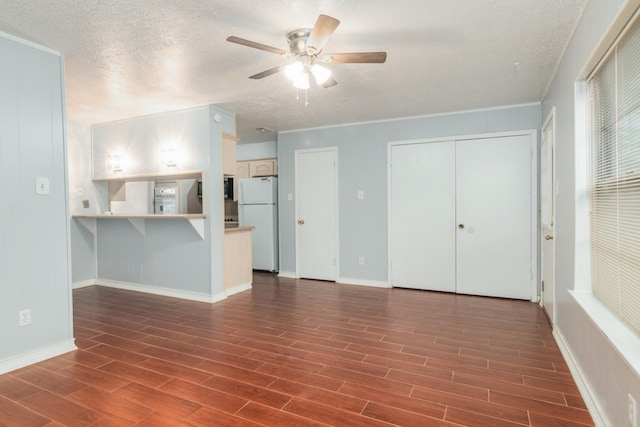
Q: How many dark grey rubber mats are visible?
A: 0